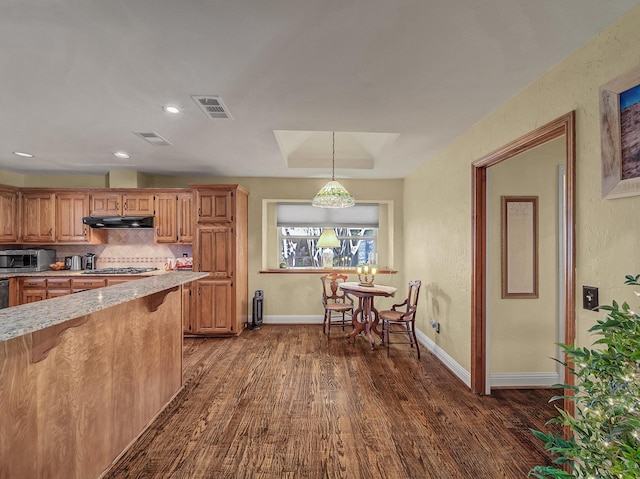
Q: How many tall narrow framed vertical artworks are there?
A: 1